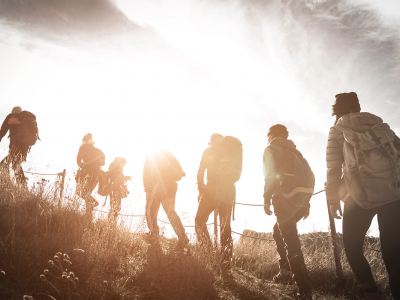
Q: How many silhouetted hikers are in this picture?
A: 7